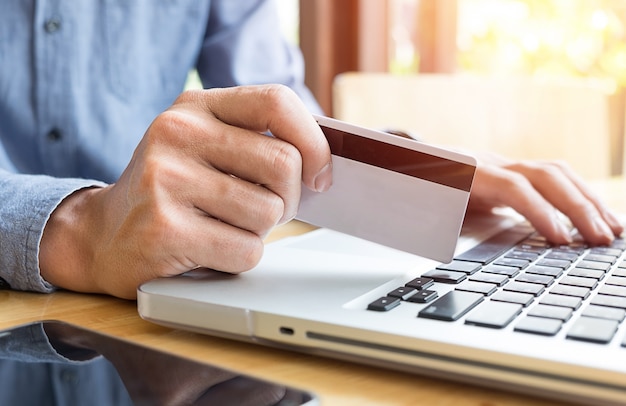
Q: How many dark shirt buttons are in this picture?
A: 2